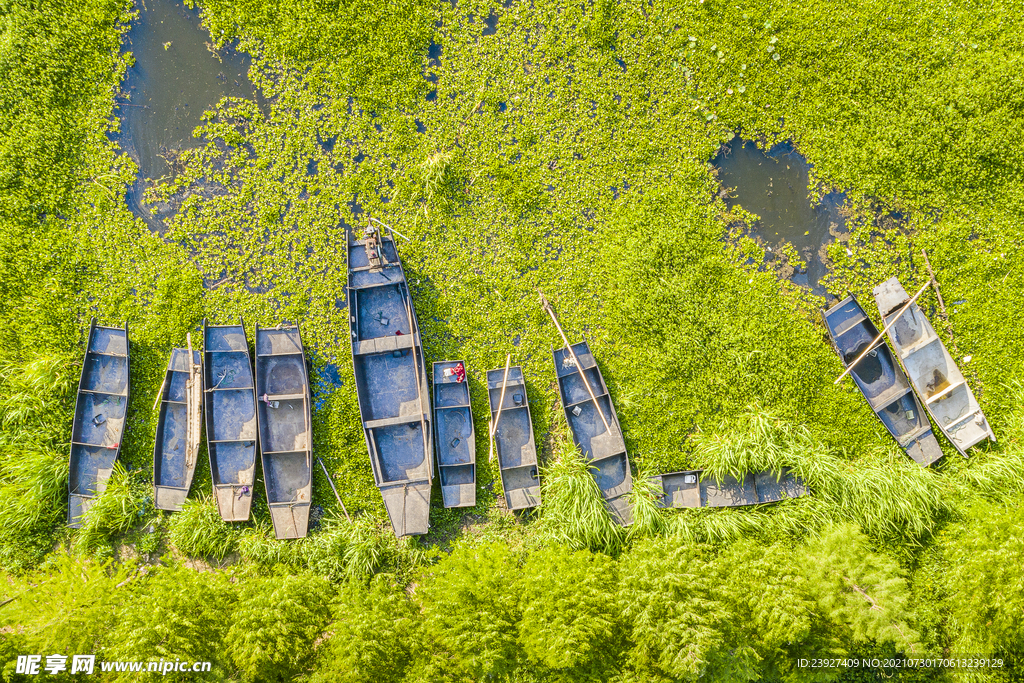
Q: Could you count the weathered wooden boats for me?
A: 11